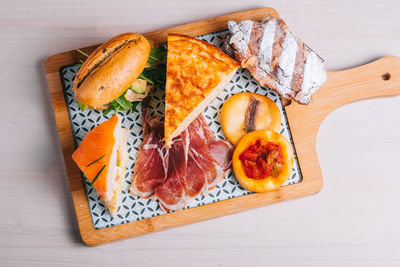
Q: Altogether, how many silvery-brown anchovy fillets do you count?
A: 1